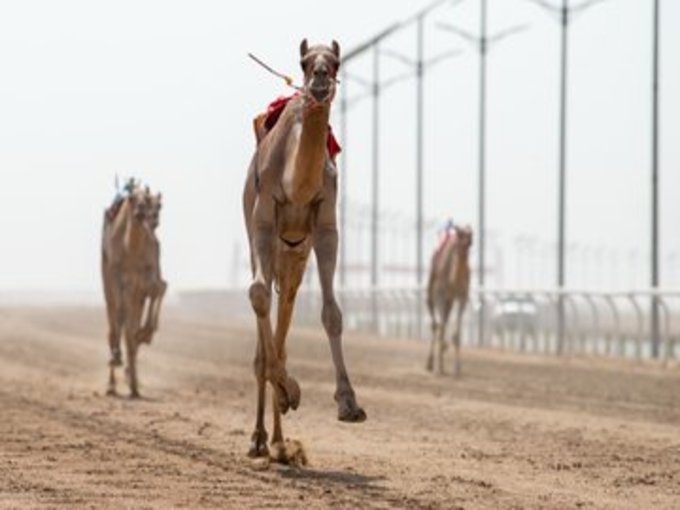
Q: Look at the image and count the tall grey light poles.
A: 6